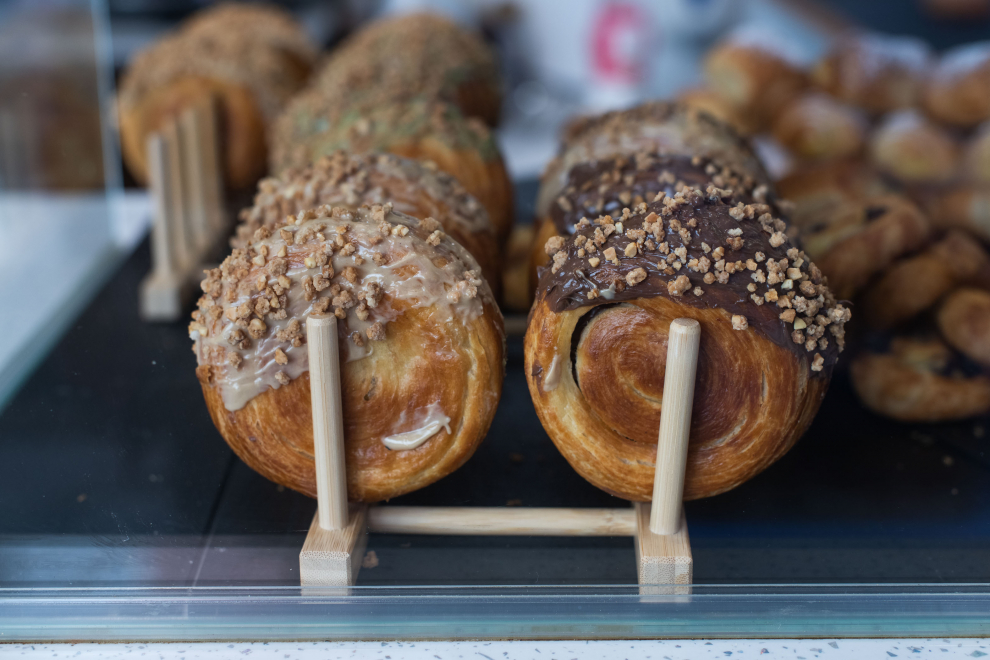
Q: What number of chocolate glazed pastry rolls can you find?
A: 2